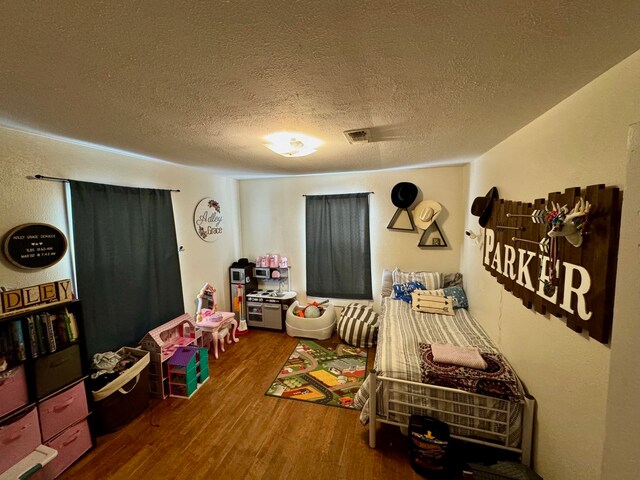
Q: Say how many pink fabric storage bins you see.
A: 4